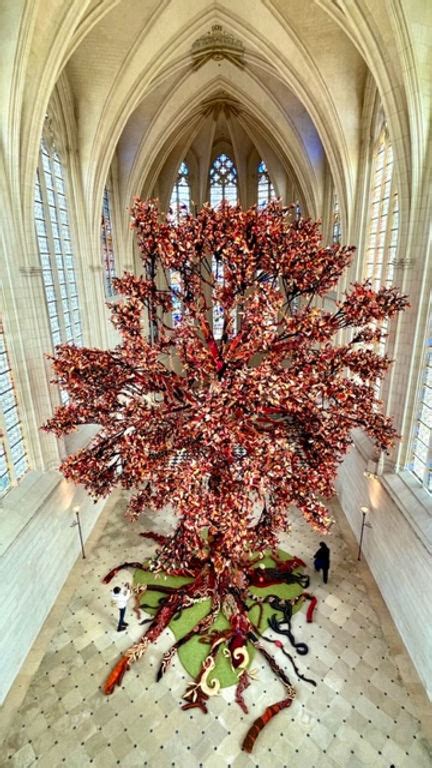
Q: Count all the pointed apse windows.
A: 3